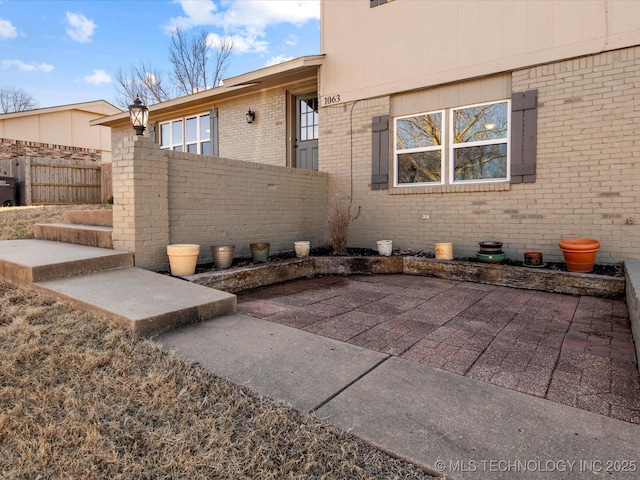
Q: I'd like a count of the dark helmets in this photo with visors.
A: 0